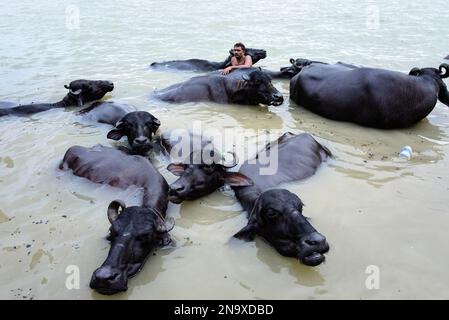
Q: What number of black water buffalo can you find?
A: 9